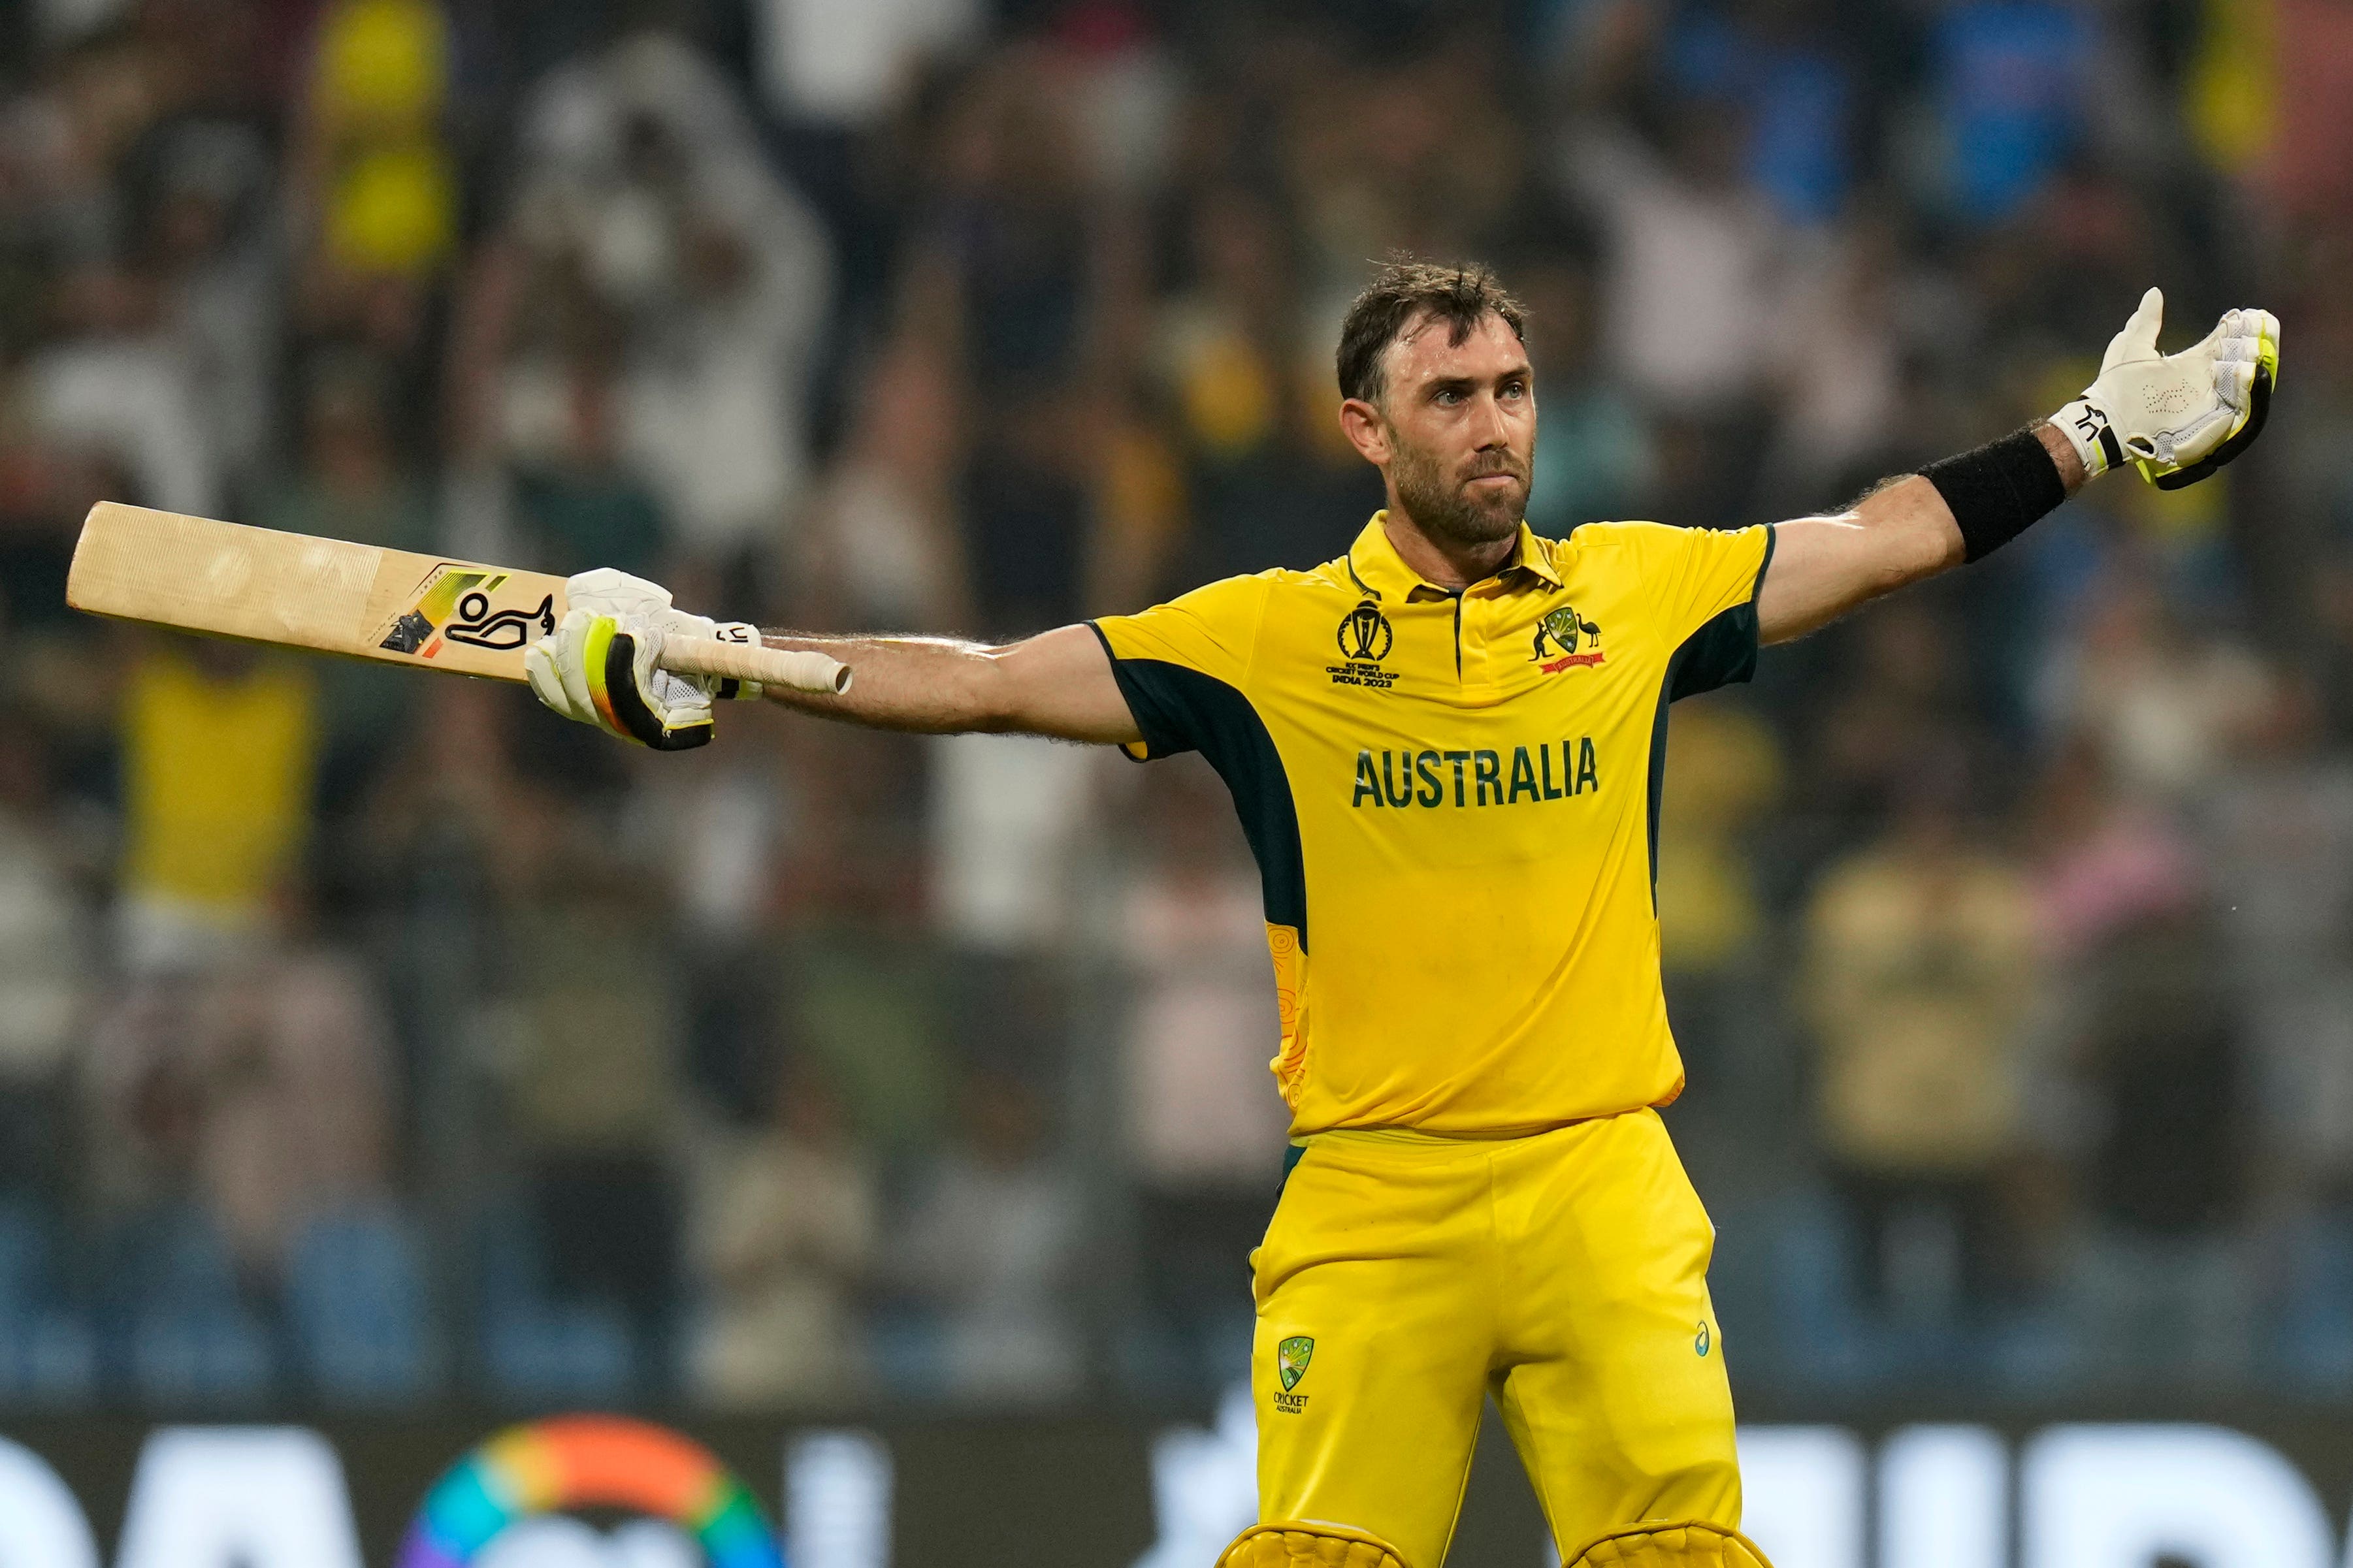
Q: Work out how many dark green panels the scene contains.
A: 2